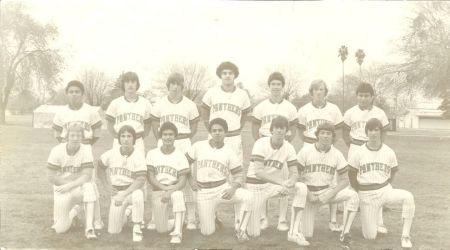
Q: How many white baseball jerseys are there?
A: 14